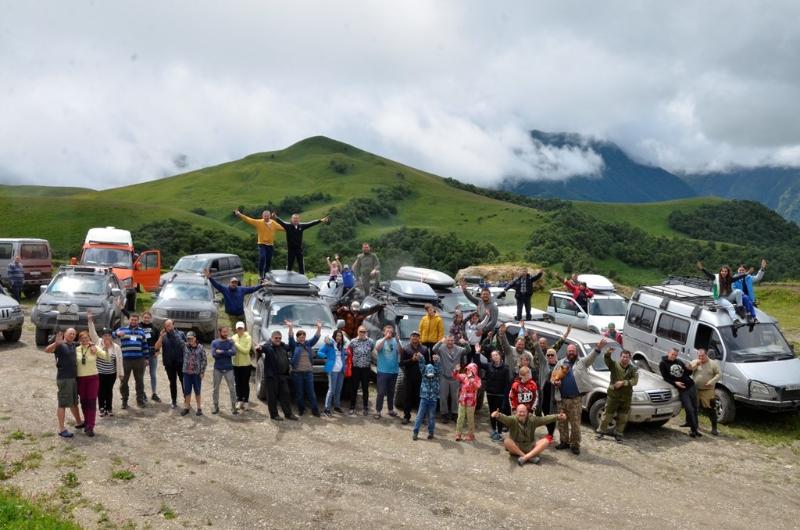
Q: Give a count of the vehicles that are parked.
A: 14